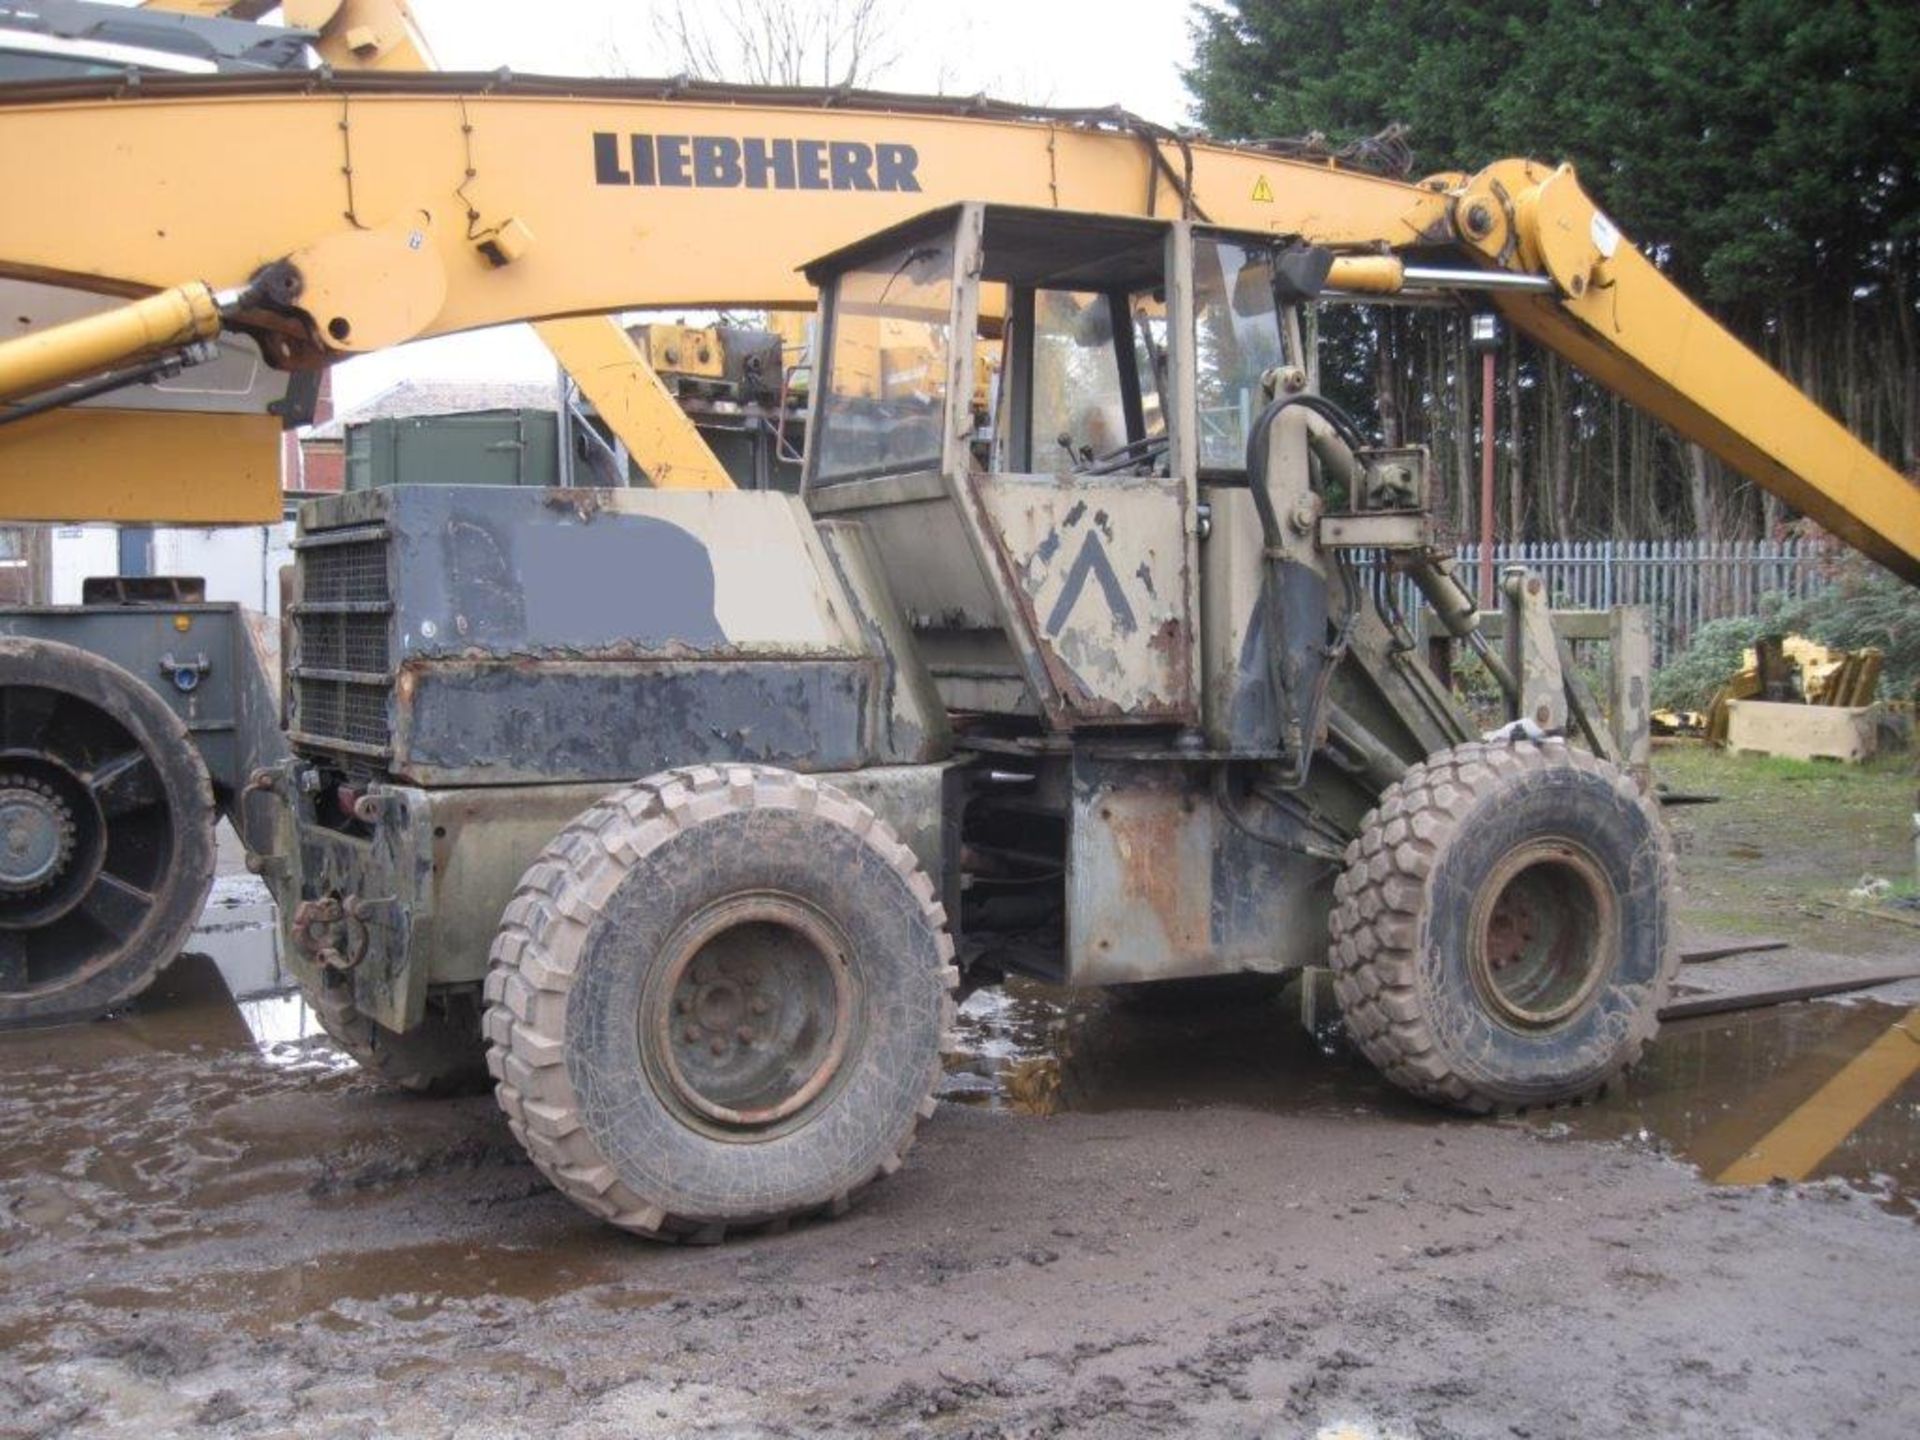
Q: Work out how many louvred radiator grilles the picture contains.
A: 1